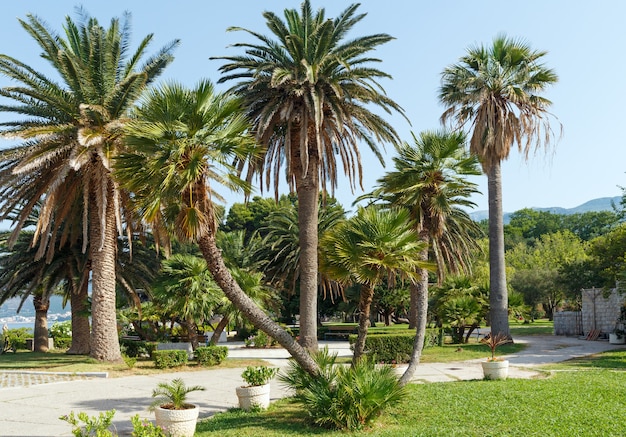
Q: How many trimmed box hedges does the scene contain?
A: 3